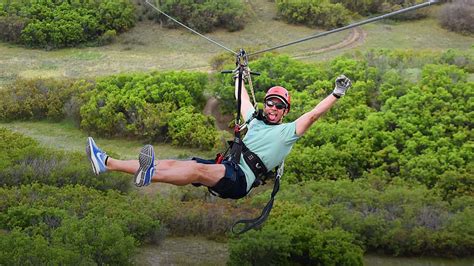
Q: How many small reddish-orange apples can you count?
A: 0